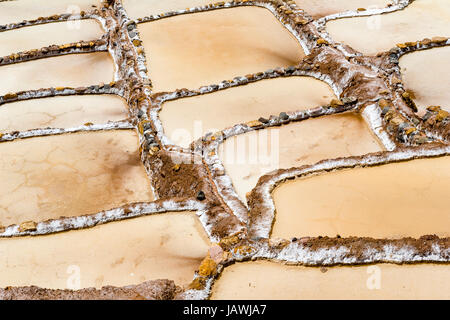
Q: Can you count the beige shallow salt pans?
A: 15